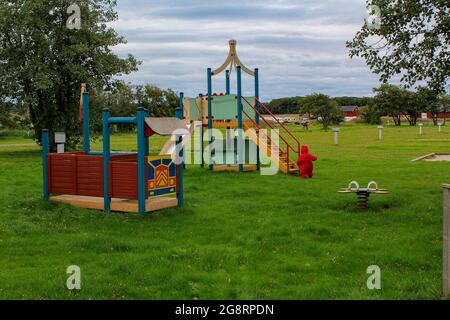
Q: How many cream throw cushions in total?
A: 0